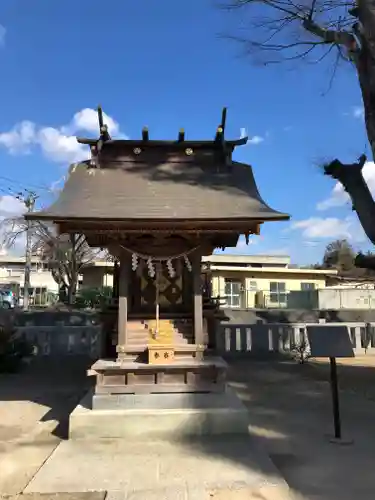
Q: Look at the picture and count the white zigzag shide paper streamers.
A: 4